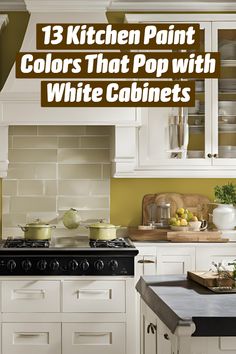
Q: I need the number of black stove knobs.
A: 8